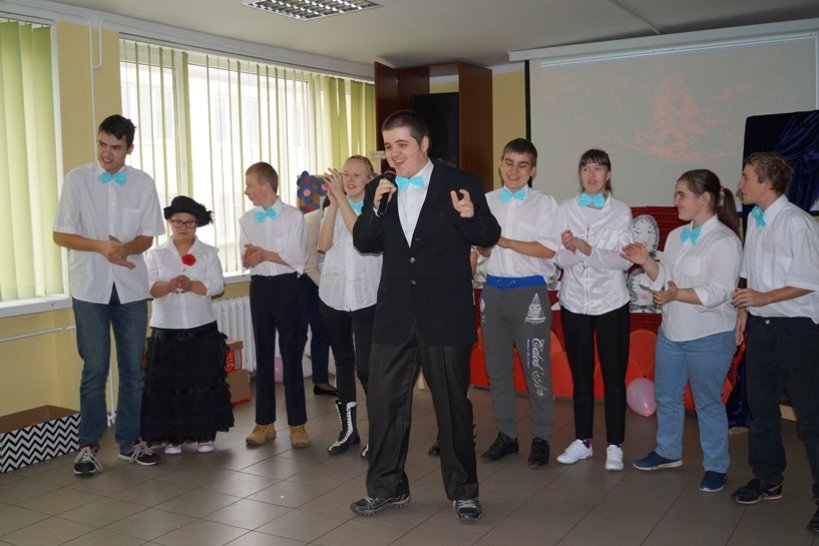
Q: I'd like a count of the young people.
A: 9